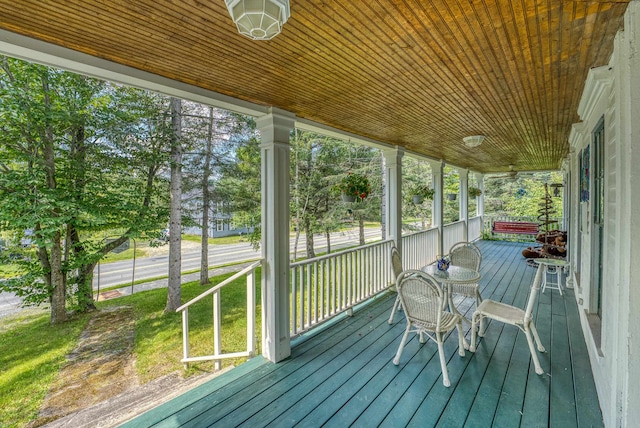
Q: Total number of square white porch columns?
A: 5